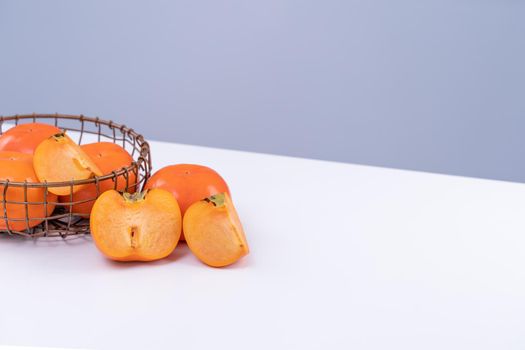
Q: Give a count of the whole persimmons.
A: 4